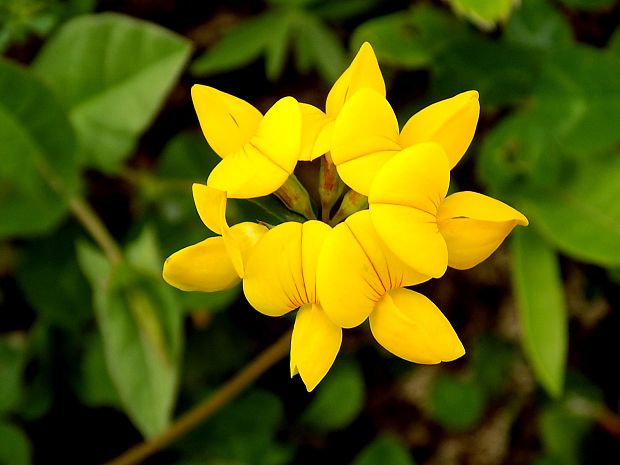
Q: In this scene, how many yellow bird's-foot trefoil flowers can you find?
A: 7